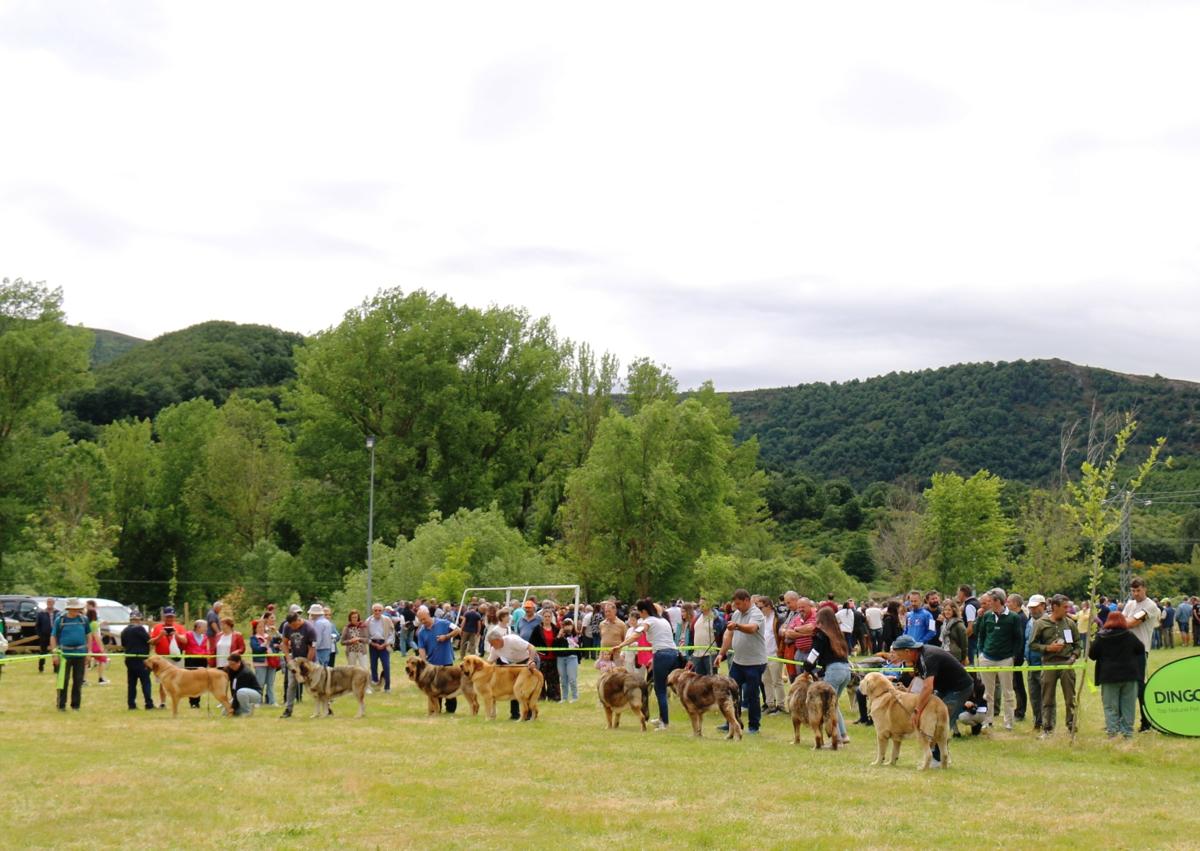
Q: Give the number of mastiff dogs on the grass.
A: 8